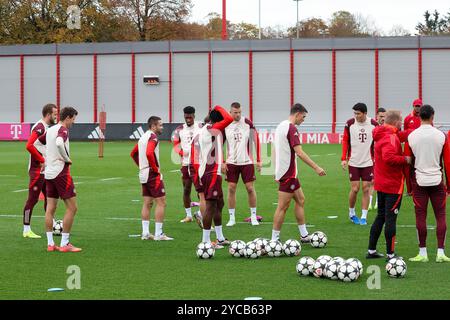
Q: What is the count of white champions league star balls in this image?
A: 15